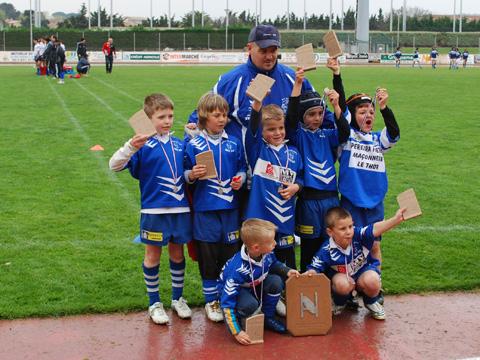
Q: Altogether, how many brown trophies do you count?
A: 8